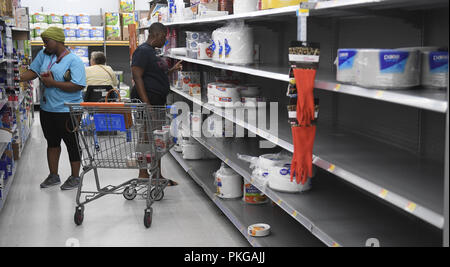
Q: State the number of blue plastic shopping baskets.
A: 0